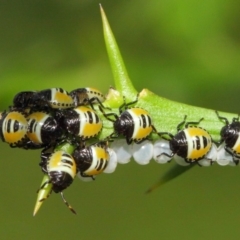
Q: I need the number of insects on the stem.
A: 11